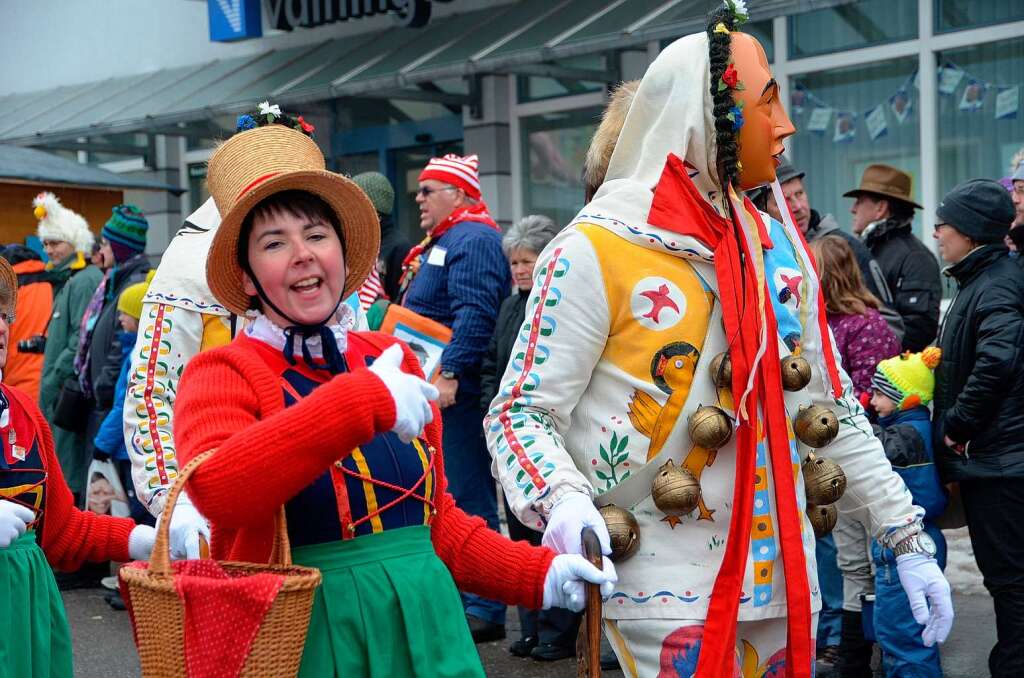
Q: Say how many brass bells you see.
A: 8